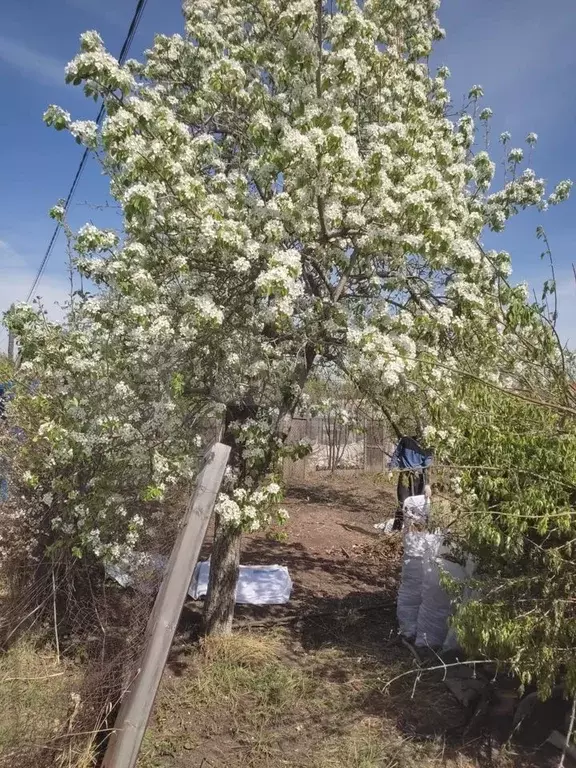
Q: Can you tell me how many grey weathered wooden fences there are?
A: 1